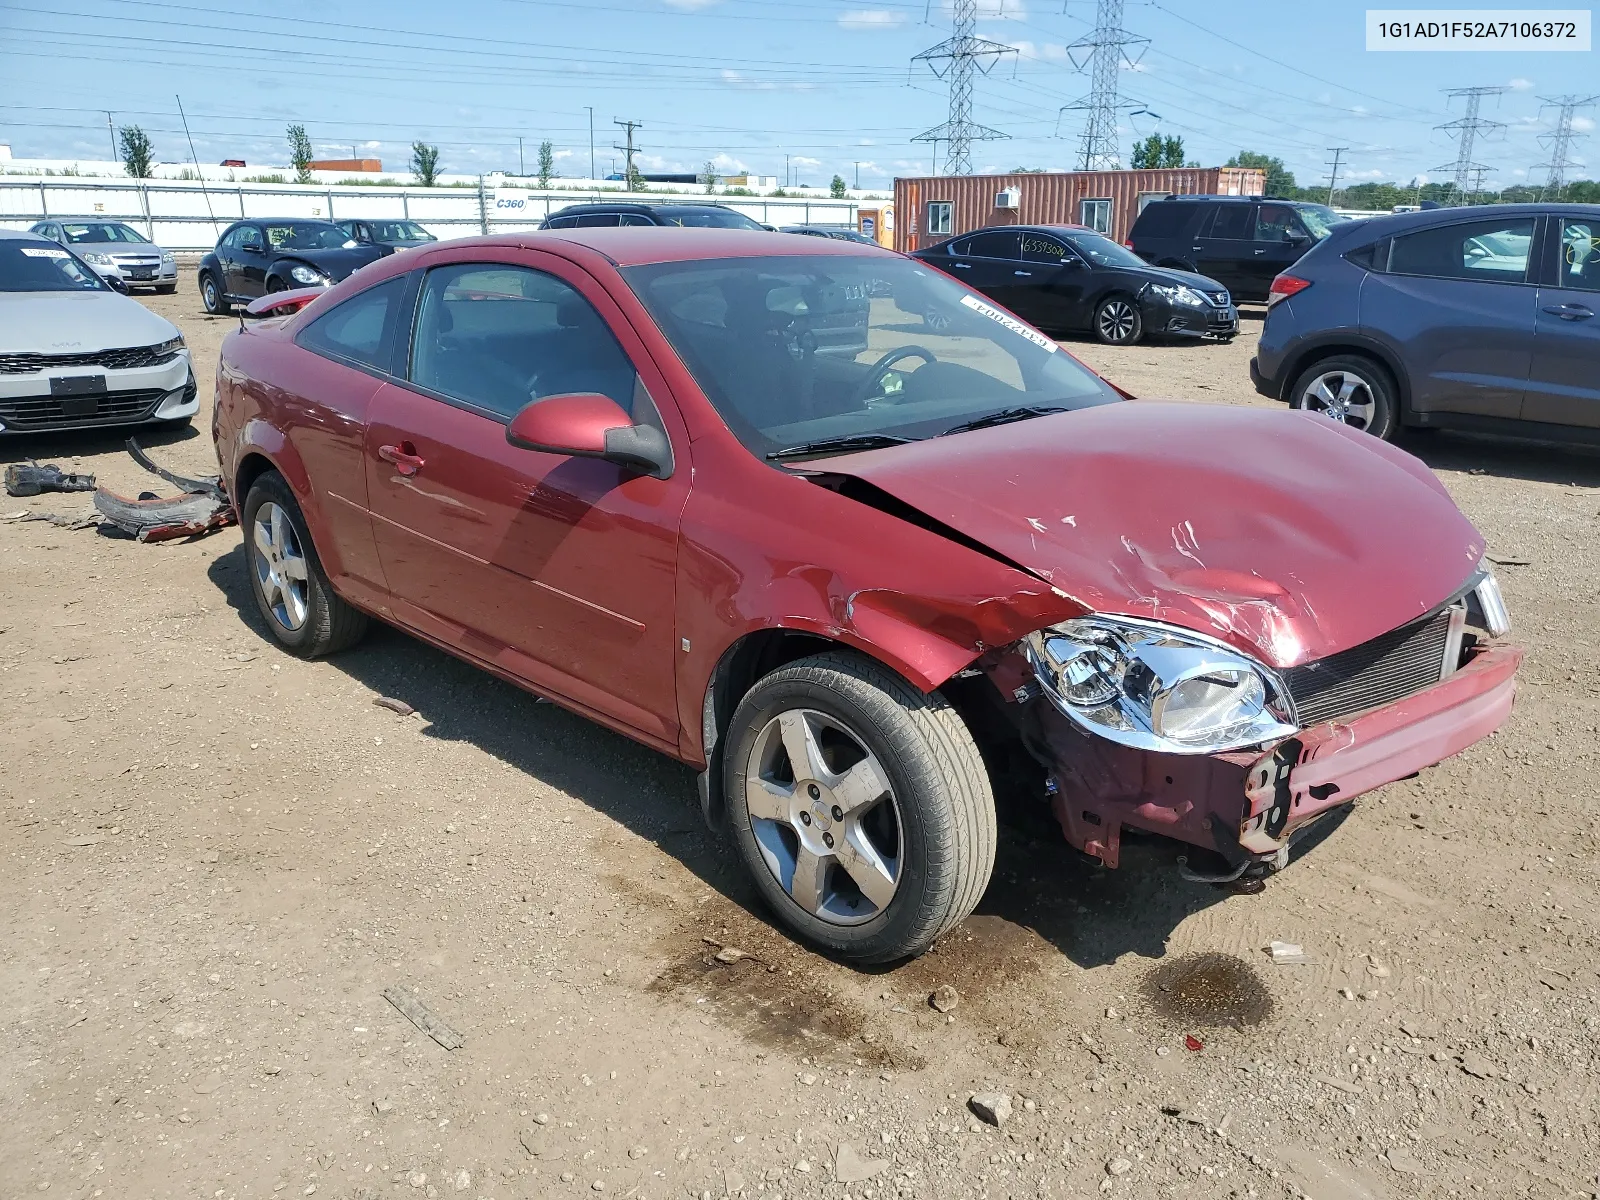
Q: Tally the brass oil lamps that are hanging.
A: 0